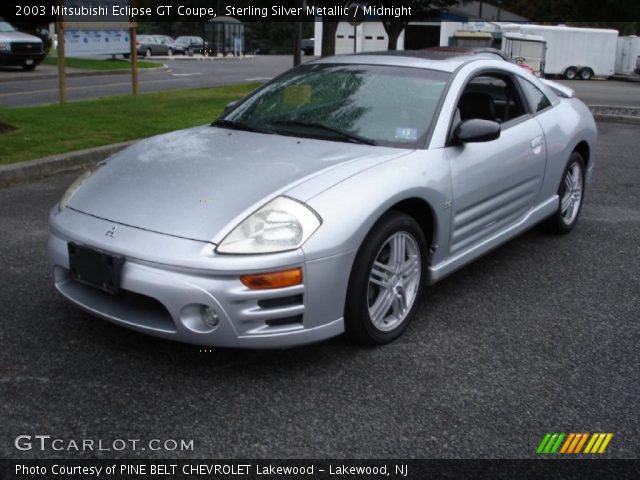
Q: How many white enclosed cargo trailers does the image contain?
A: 2